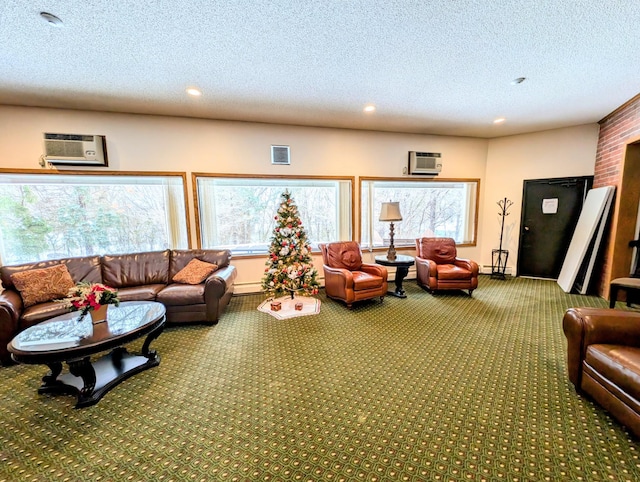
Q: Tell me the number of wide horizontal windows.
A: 3